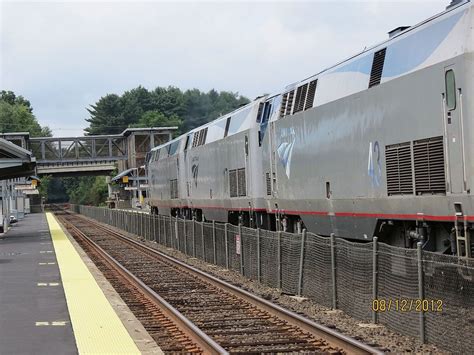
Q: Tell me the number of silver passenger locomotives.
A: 3